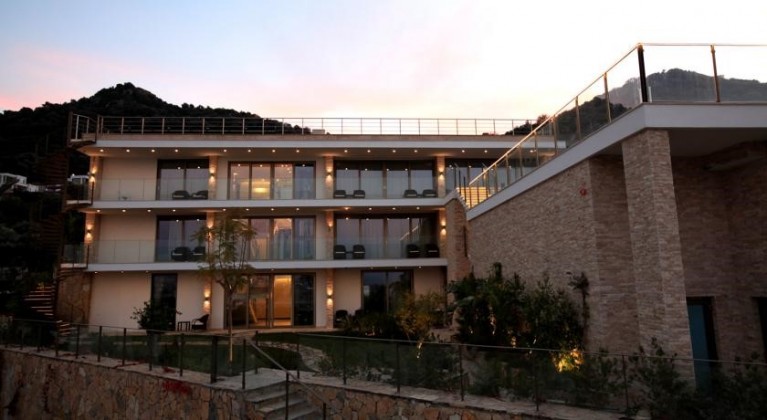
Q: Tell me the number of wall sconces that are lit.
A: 10